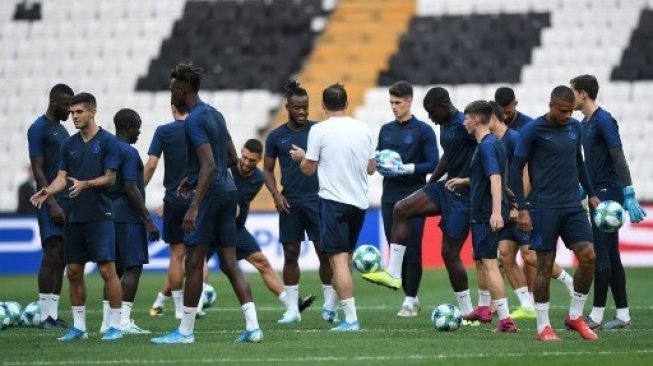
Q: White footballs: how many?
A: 8